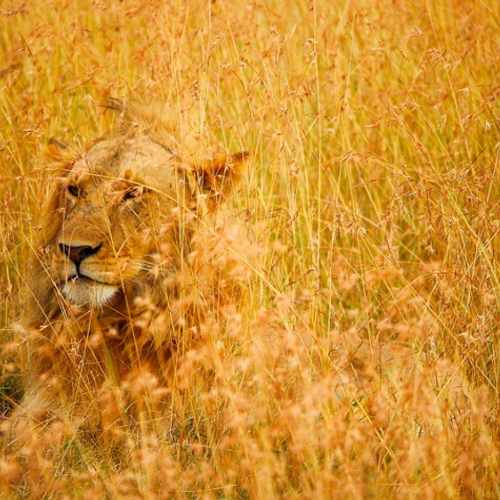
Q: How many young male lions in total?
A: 1